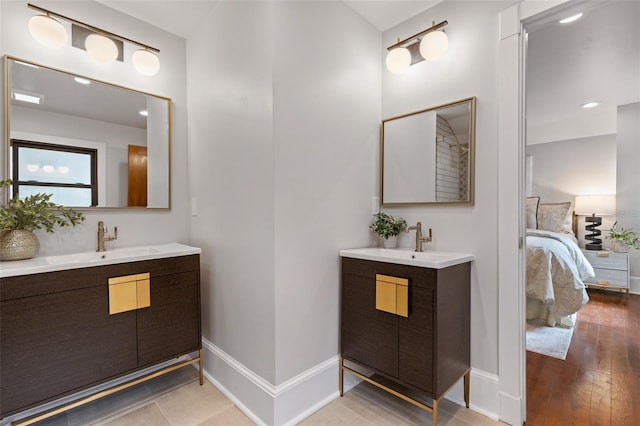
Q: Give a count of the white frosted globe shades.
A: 5